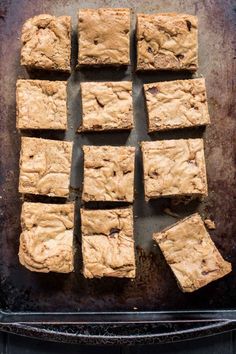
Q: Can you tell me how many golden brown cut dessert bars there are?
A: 12